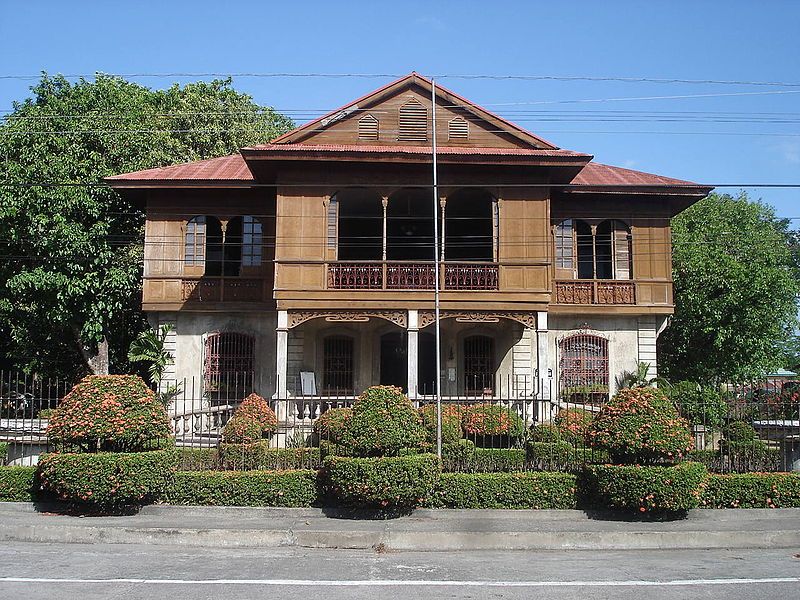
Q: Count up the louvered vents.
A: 3